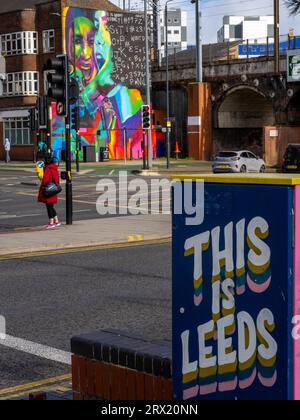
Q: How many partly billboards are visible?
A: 1